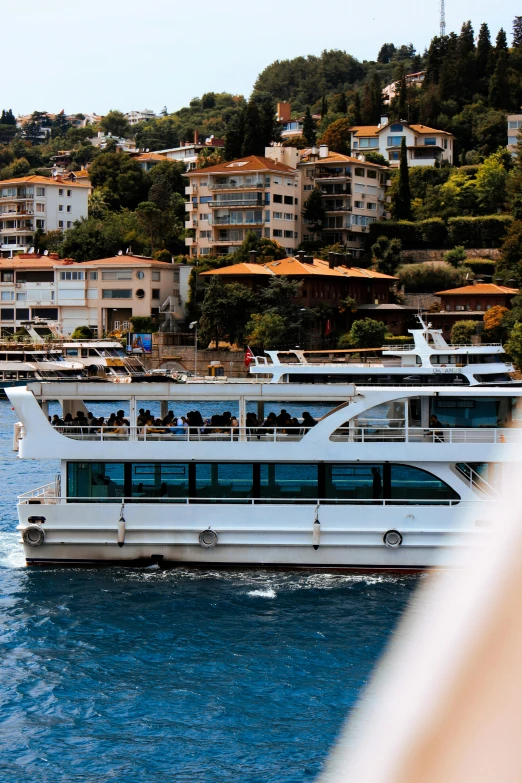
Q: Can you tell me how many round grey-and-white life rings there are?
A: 3